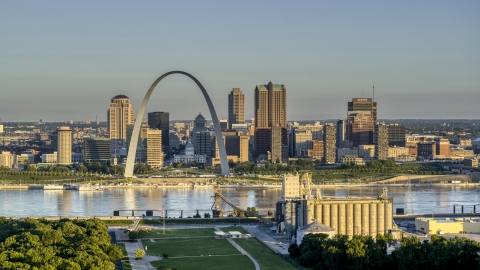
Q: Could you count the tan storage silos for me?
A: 11